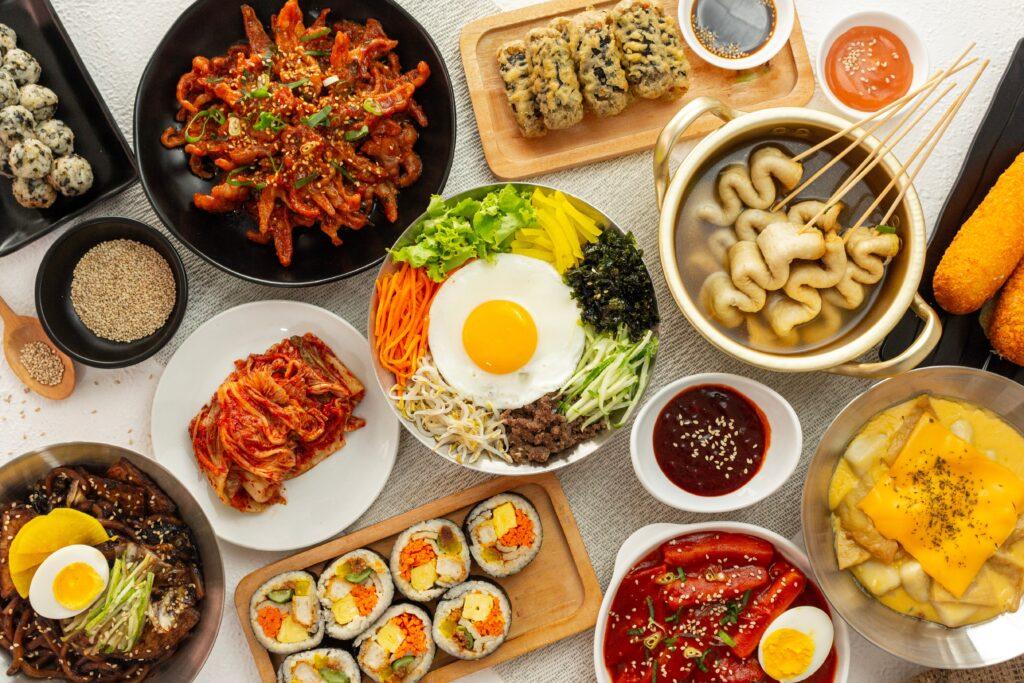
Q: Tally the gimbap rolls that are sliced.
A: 7